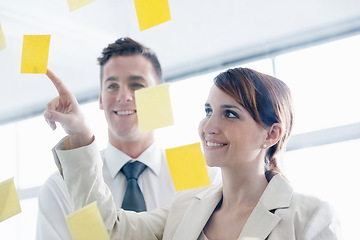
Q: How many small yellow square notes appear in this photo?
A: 8